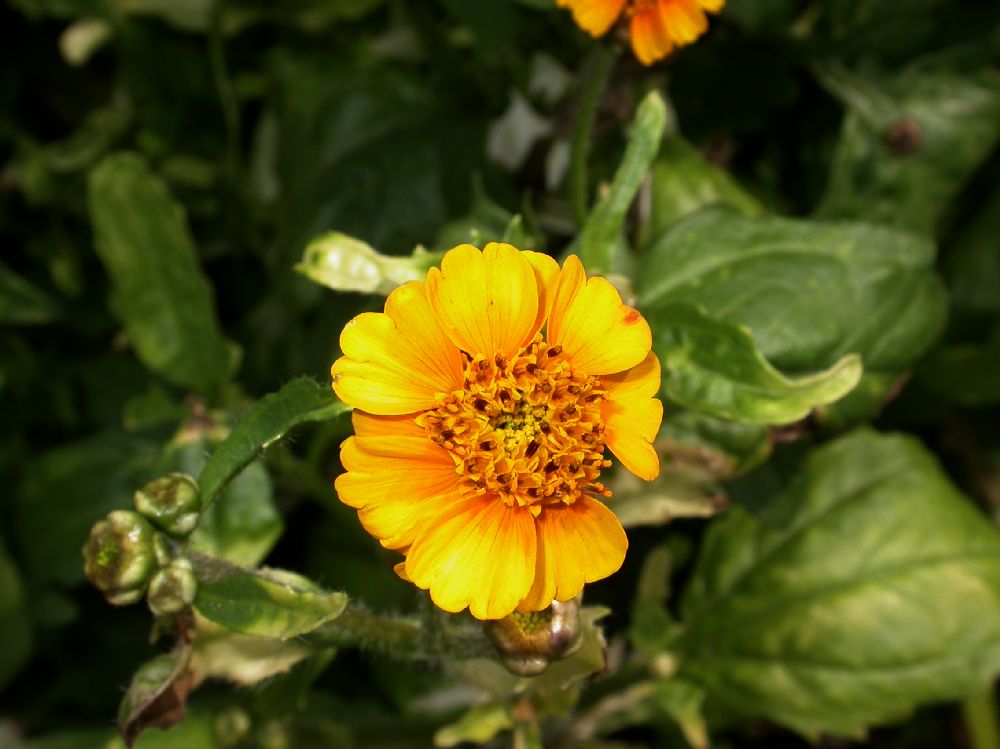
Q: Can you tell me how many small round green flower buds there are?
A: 3